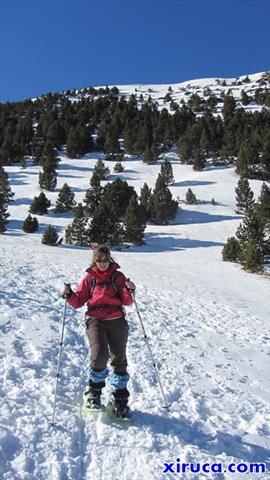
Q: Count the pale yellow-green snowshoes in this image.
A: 2